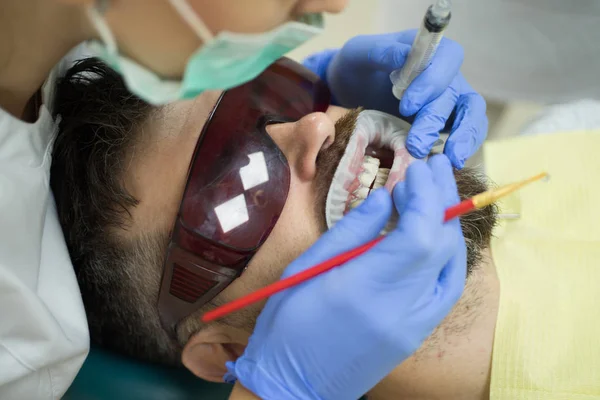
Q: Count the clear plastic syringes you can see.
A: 1